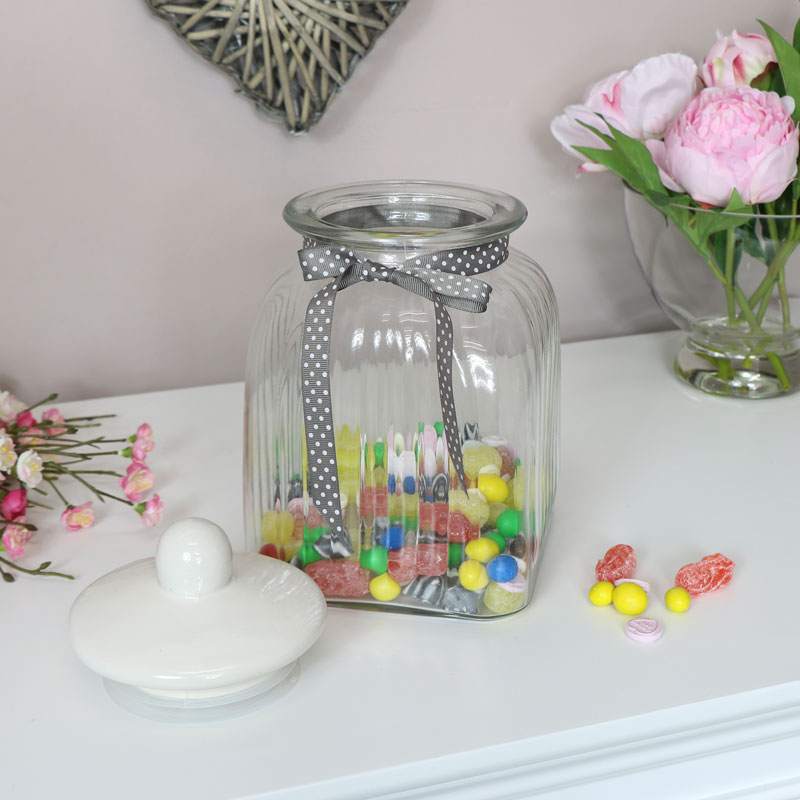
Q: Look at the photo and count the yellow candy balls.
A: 7